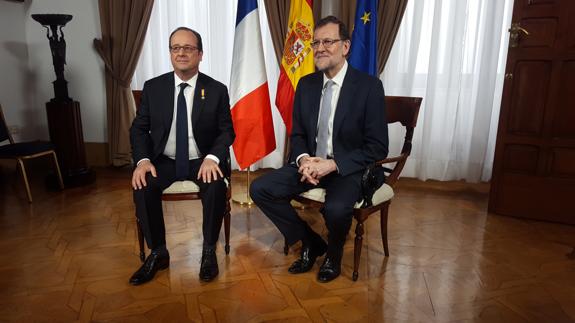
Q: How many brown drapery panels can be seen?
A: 3